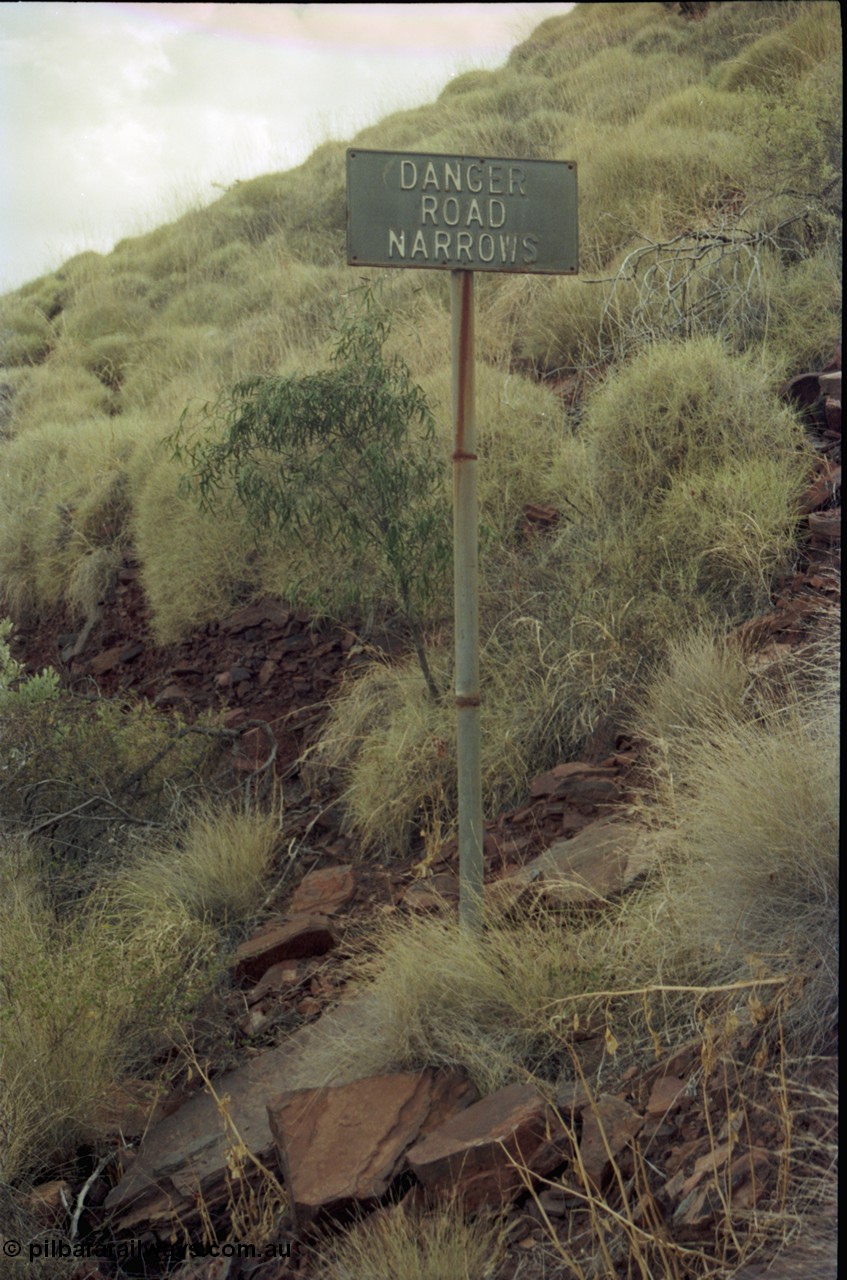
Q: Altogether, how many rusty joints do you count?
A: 2